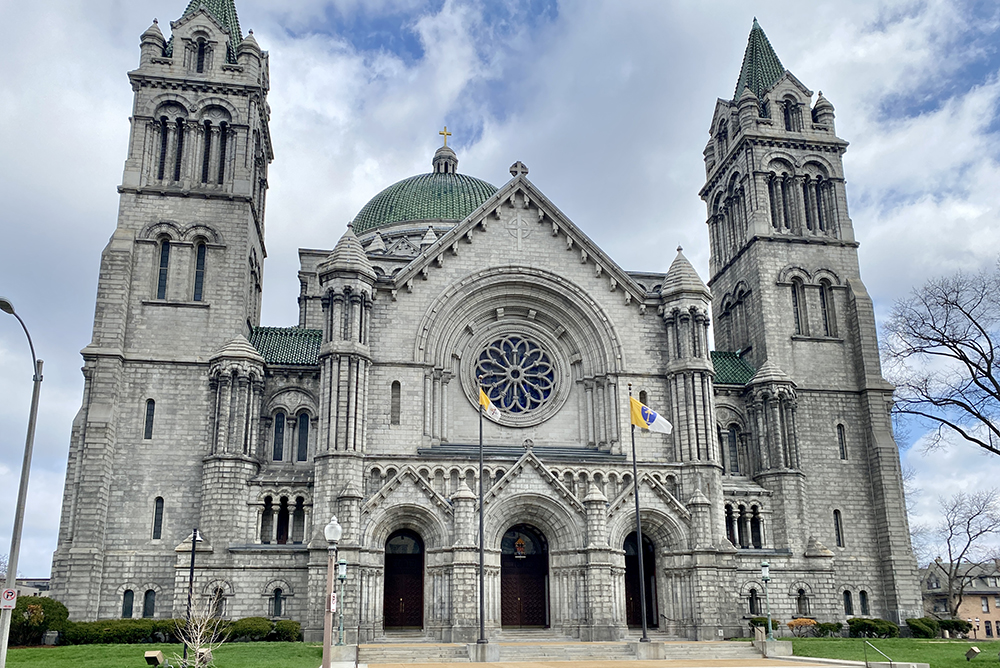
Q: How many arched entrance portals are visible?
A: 3